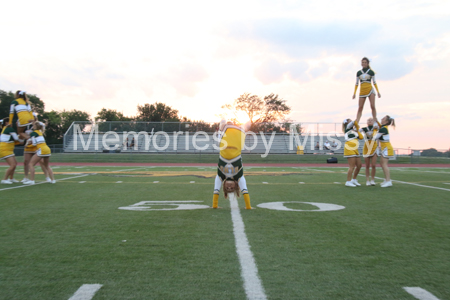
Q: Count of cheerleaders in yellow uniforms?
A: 9